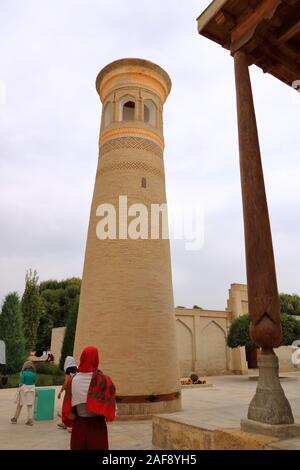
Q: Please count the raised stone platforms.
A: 1